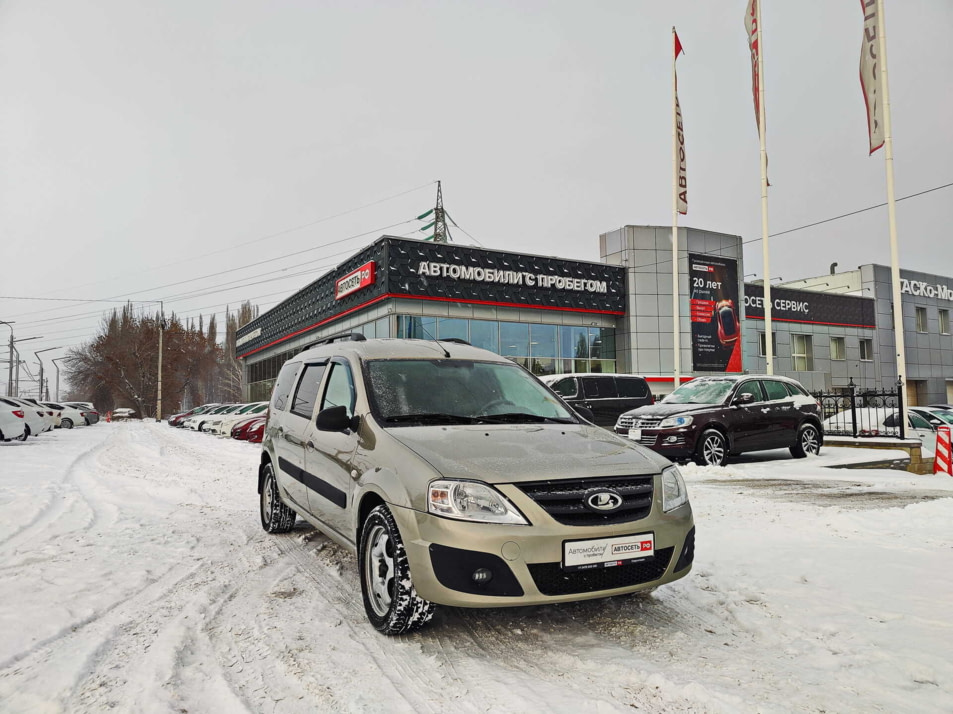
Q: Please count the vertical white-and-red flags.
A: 3